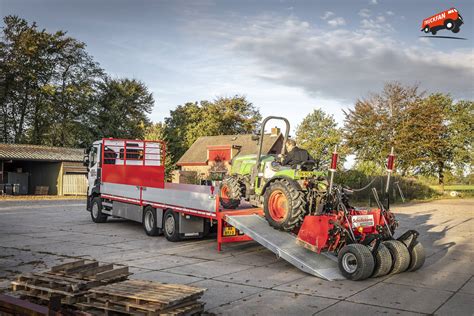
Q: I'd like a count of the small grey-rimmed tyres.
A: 4